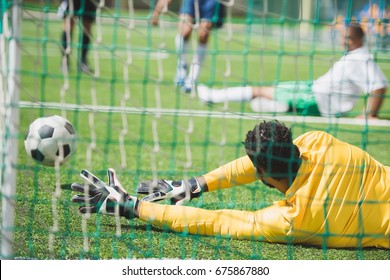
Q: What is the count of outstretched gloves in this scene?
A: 2